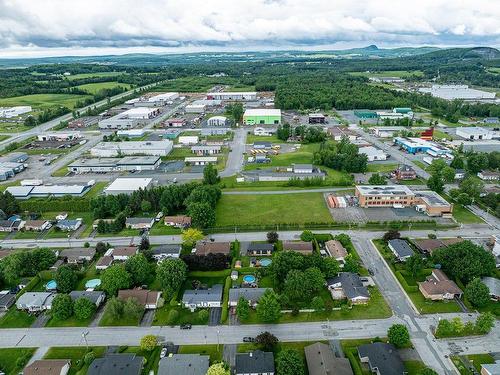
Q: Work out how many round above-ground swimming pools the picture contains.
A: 4